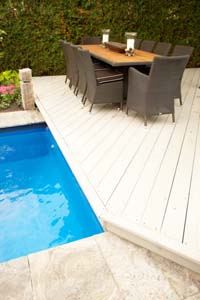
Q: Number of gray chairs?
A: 10